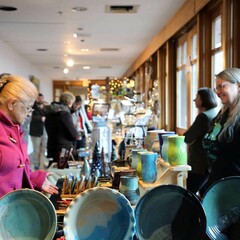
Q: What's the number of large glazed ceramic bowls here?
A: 4